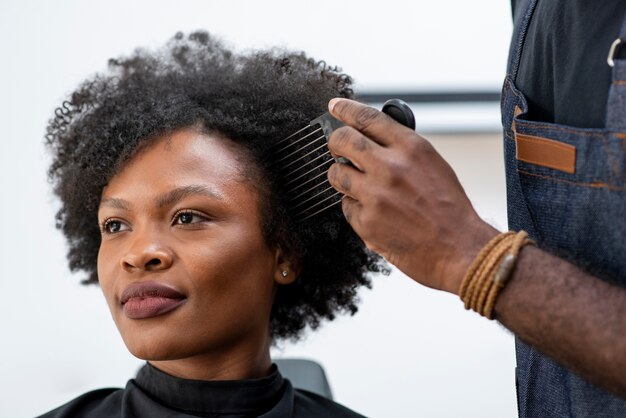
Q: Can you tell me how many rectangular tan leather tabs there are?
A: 1